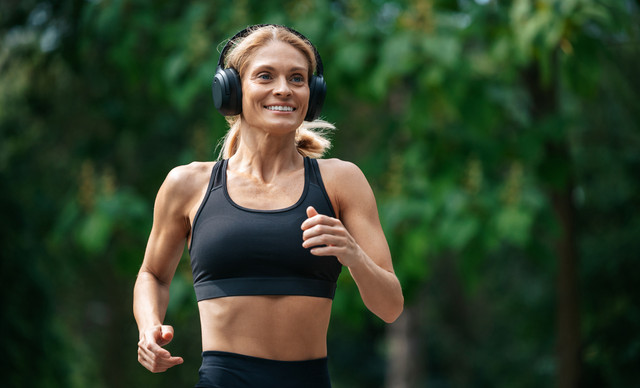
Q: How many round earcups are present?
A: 2